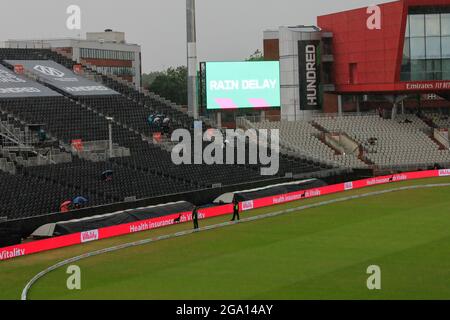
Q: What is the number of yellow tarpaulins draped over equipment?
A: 0